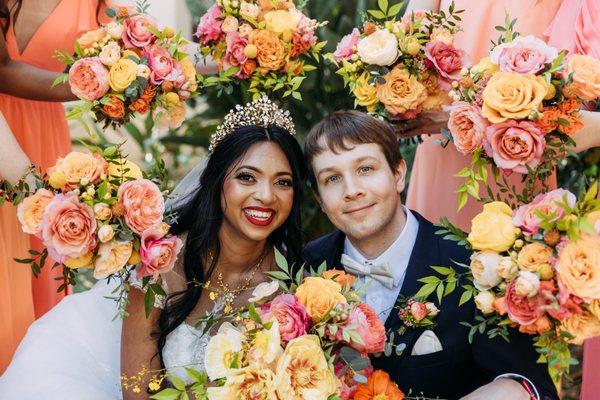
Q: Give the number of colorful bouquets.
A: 7